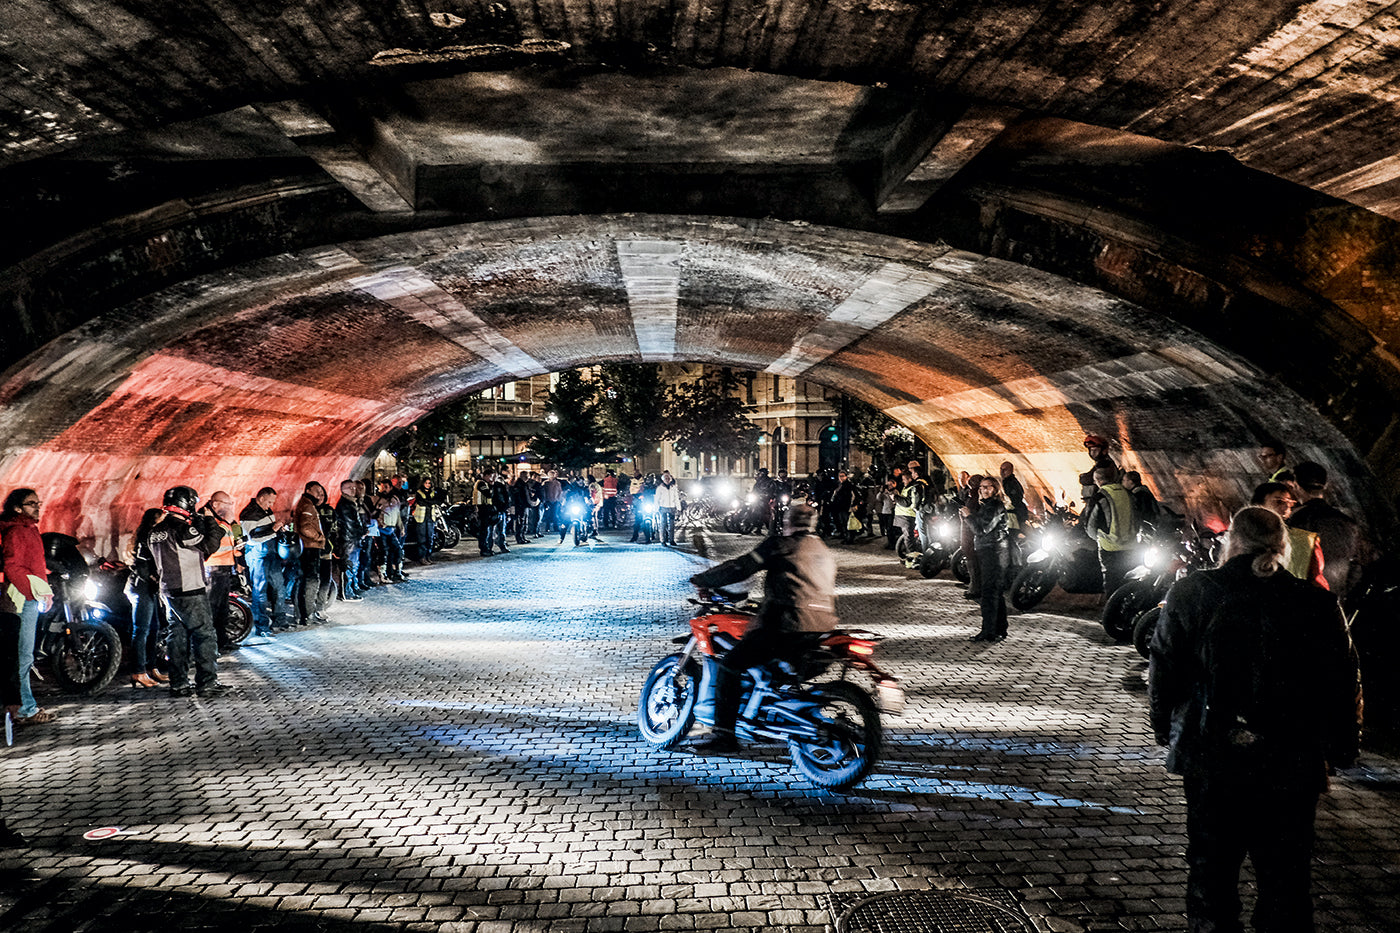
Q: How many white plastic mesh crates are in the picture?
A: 0